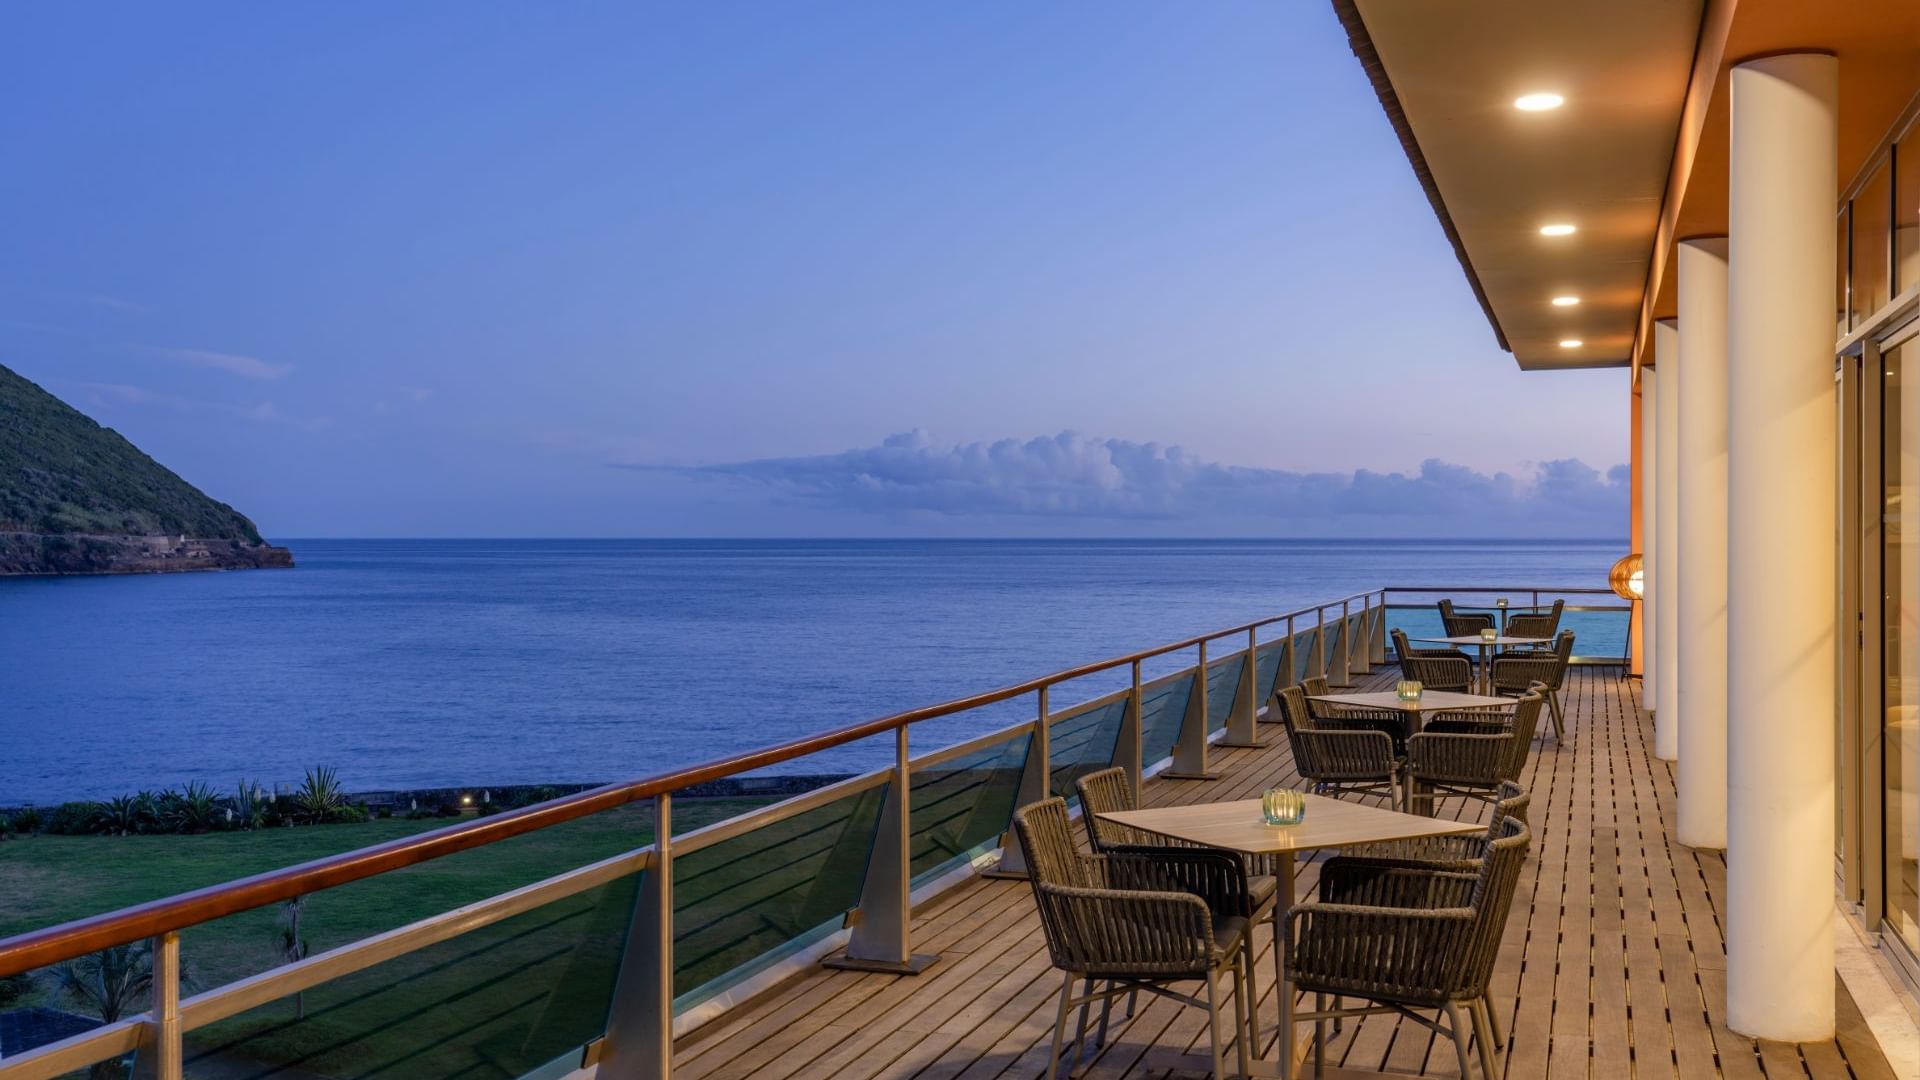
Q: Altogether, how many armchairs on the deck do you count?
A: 14